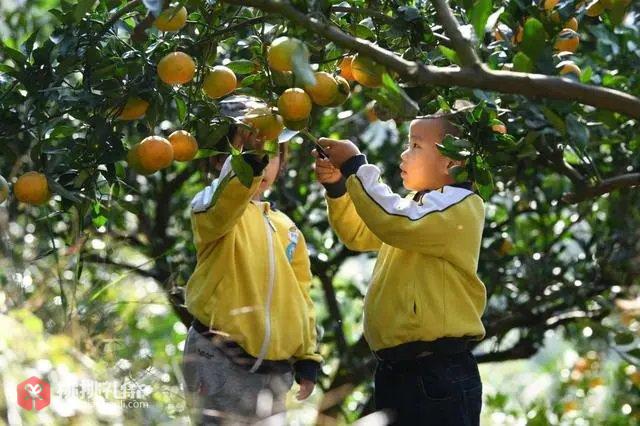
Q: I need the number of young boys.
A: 2